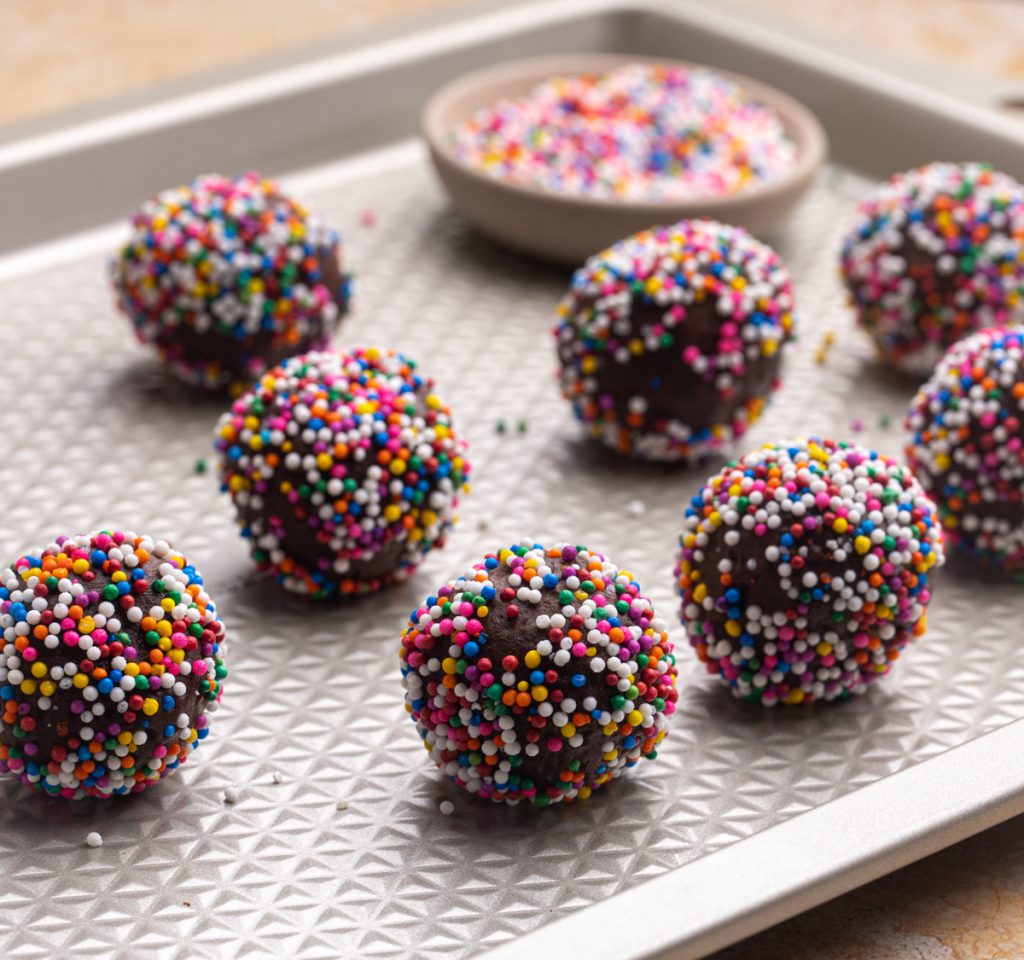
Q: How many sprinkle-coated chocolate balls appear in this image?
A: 8